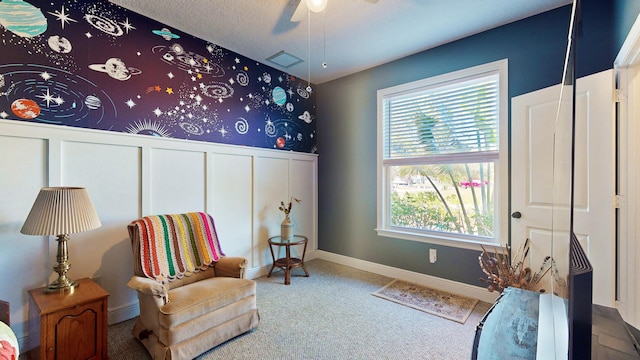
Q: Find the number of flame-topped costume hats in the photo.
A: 0